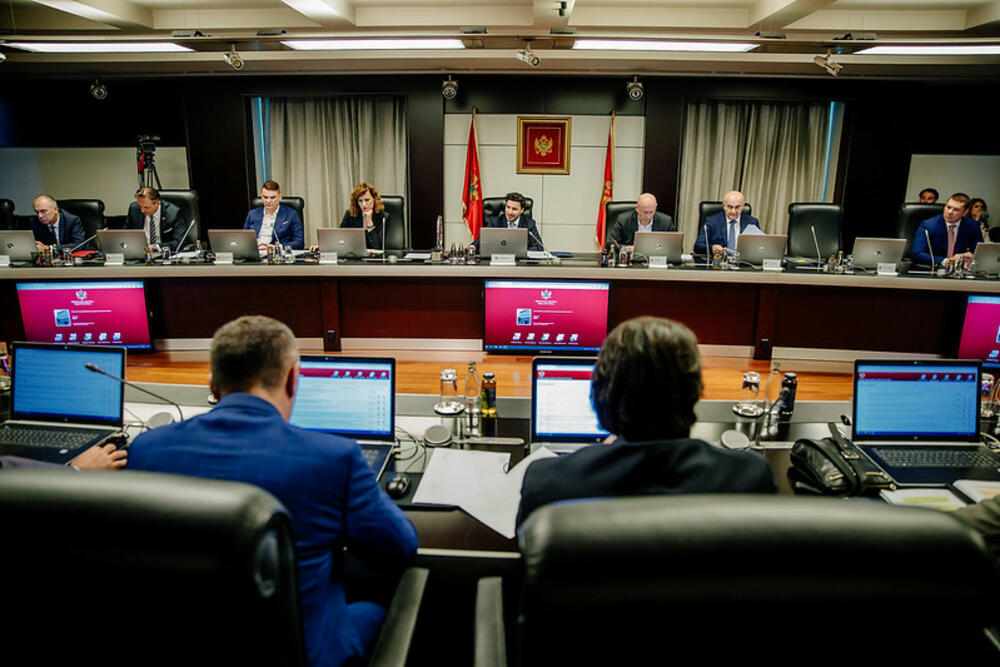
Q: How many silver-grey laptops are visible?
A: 9